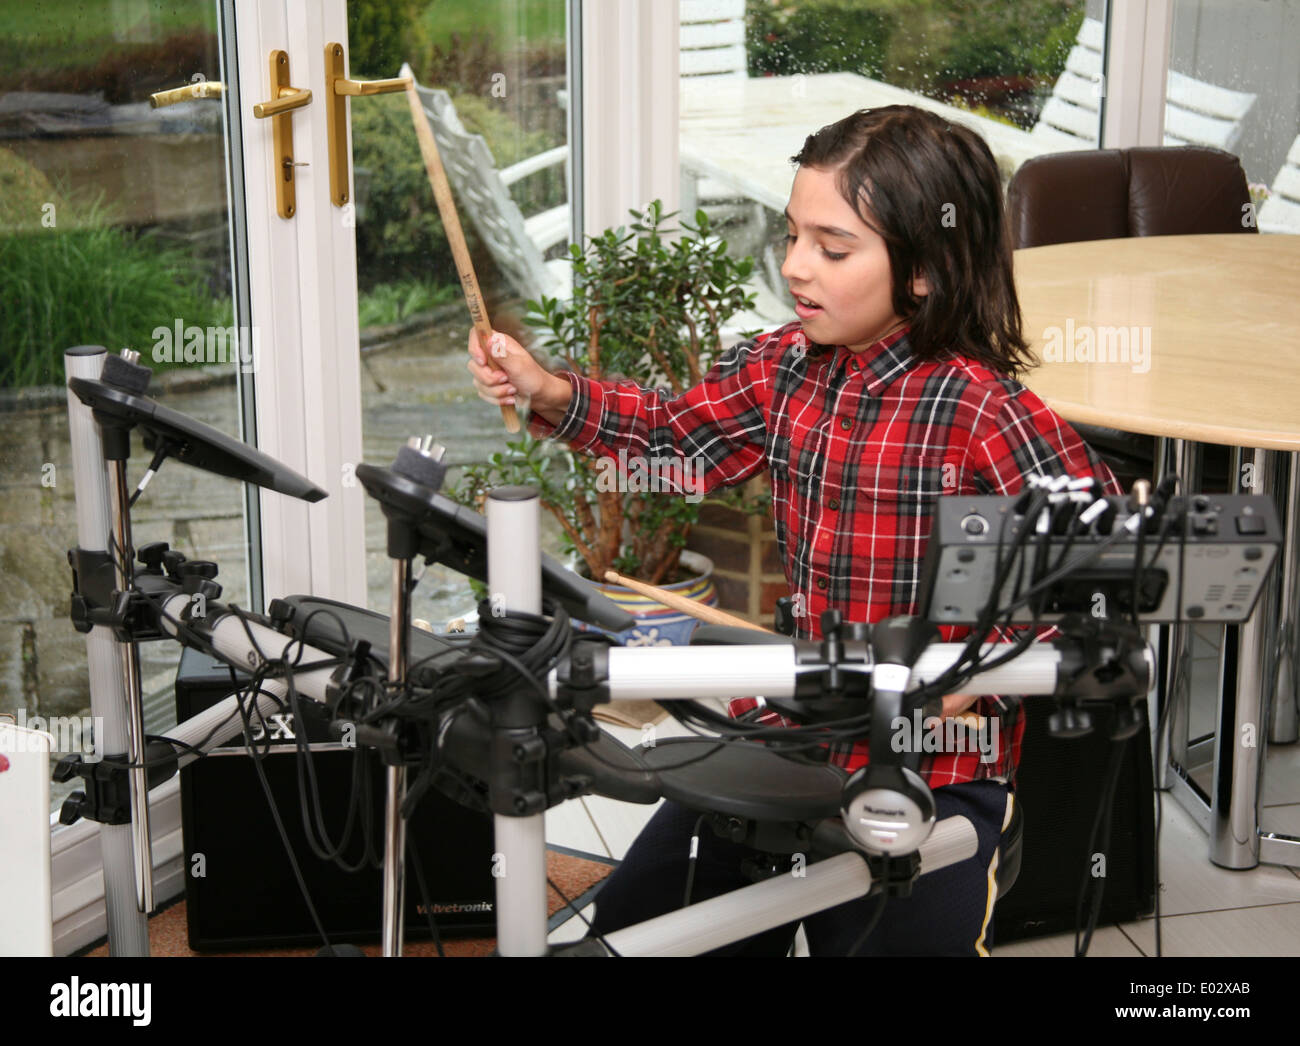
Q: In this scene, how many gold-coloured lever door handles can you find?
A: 3